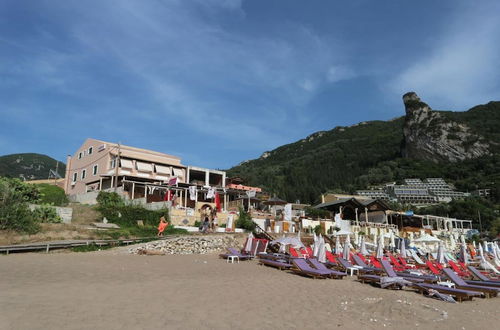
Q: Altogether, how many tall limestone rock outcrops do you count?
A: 1